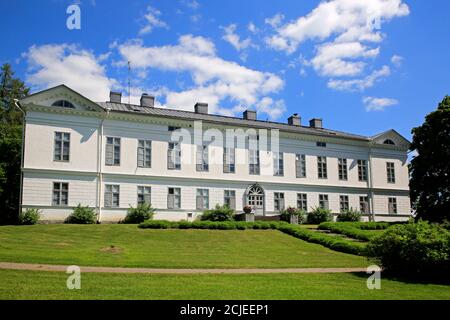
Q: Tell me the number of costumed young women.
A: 0